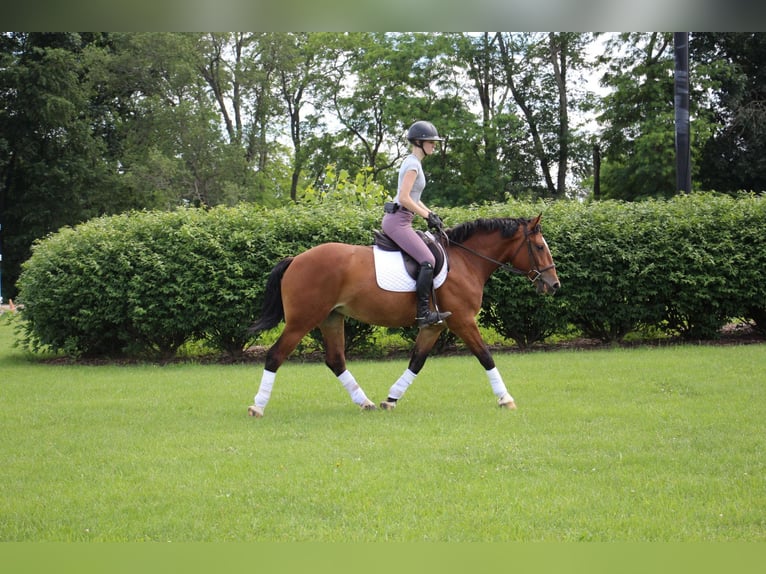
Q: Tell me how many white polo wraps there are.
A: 4